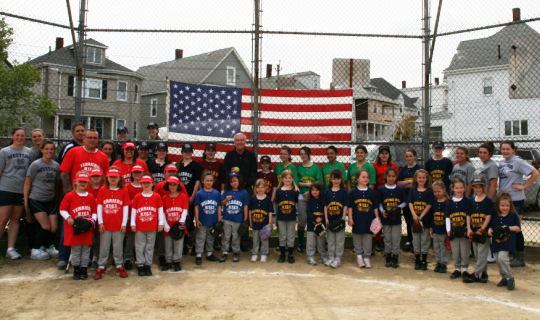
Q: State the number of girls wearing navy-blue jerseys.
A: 13